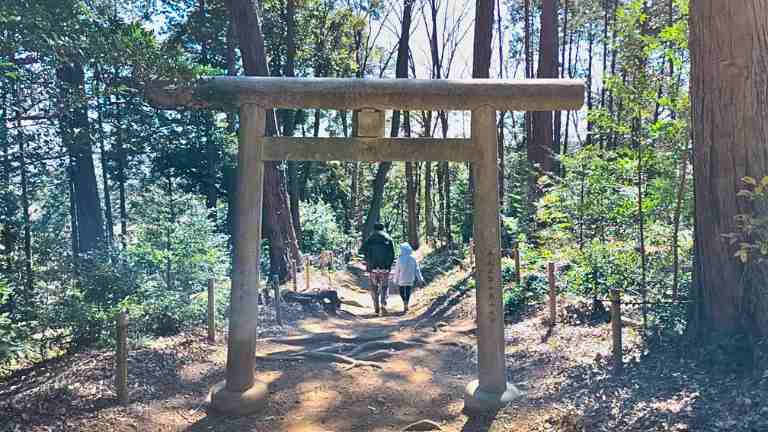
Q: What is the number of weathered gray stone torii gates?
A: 1